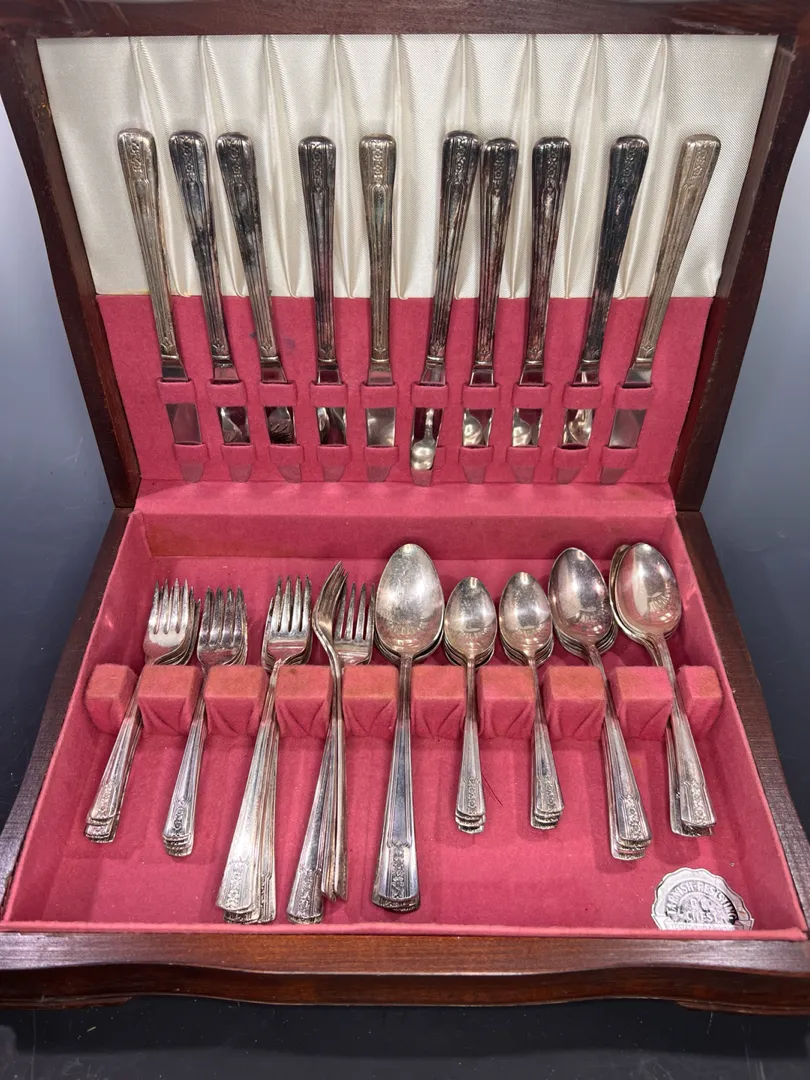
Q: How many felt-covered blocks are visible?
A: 10